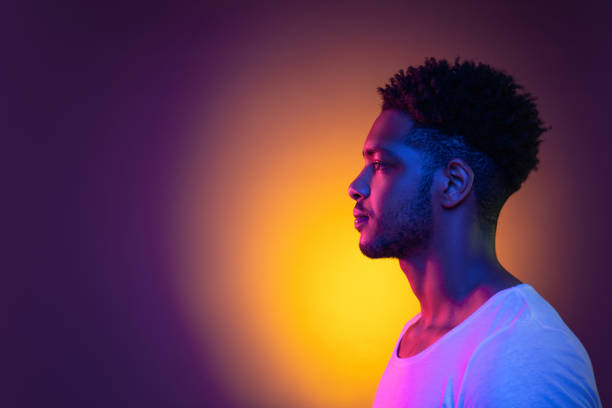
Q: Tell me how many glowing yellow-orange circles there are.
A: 1